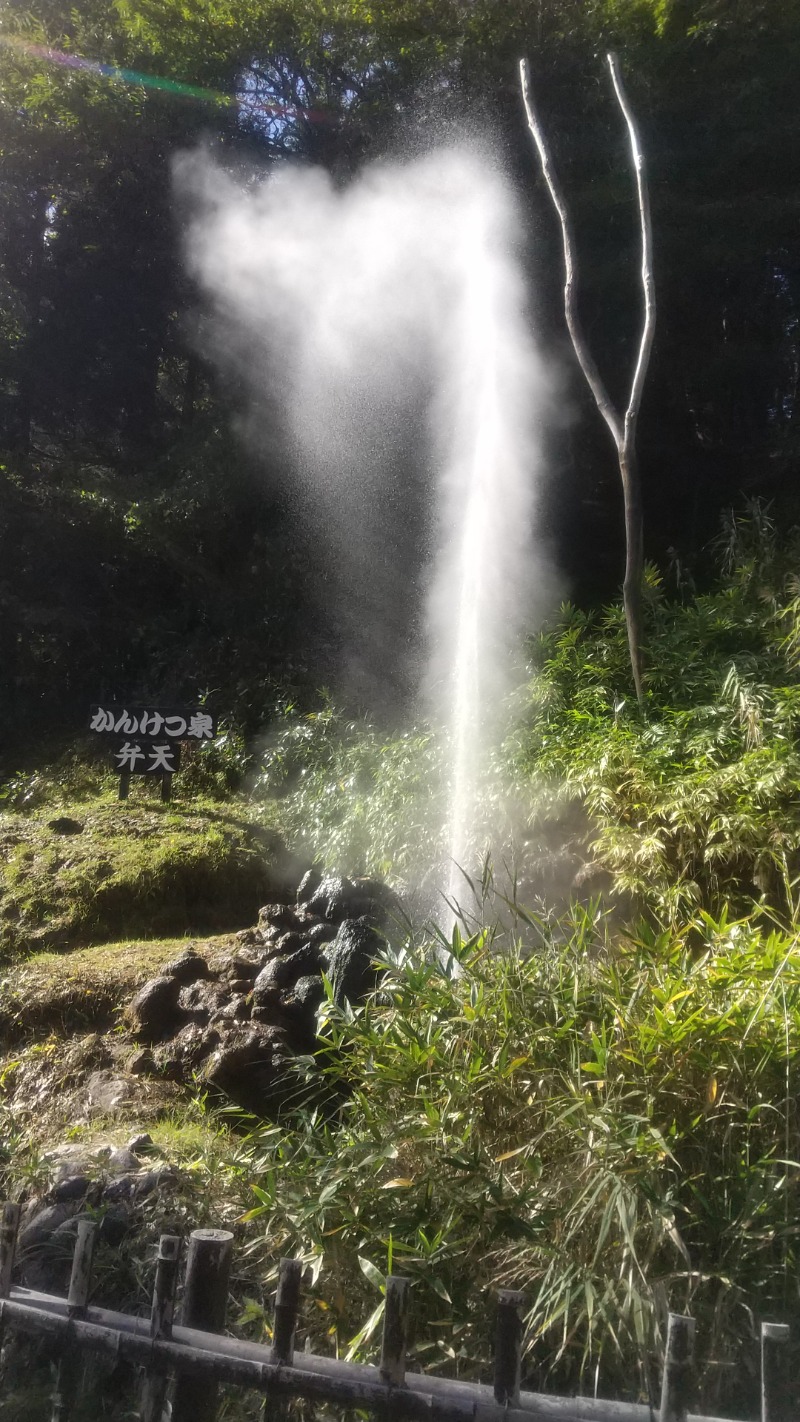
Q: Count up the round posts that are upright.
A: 9